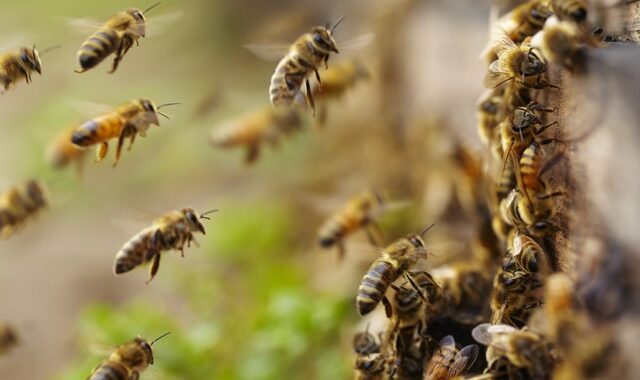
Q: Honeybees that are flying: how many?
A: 13